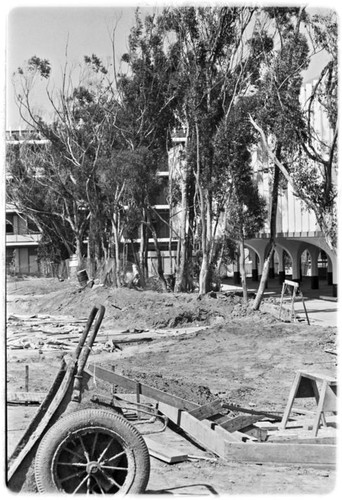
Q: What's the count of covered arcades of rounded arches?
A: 1